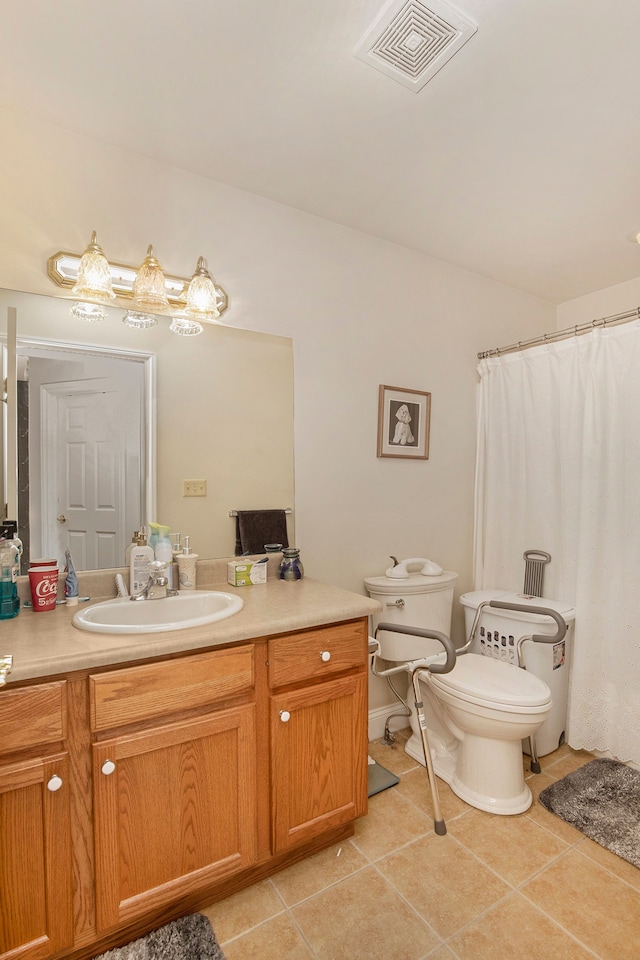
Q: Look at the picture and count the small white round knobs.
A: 4